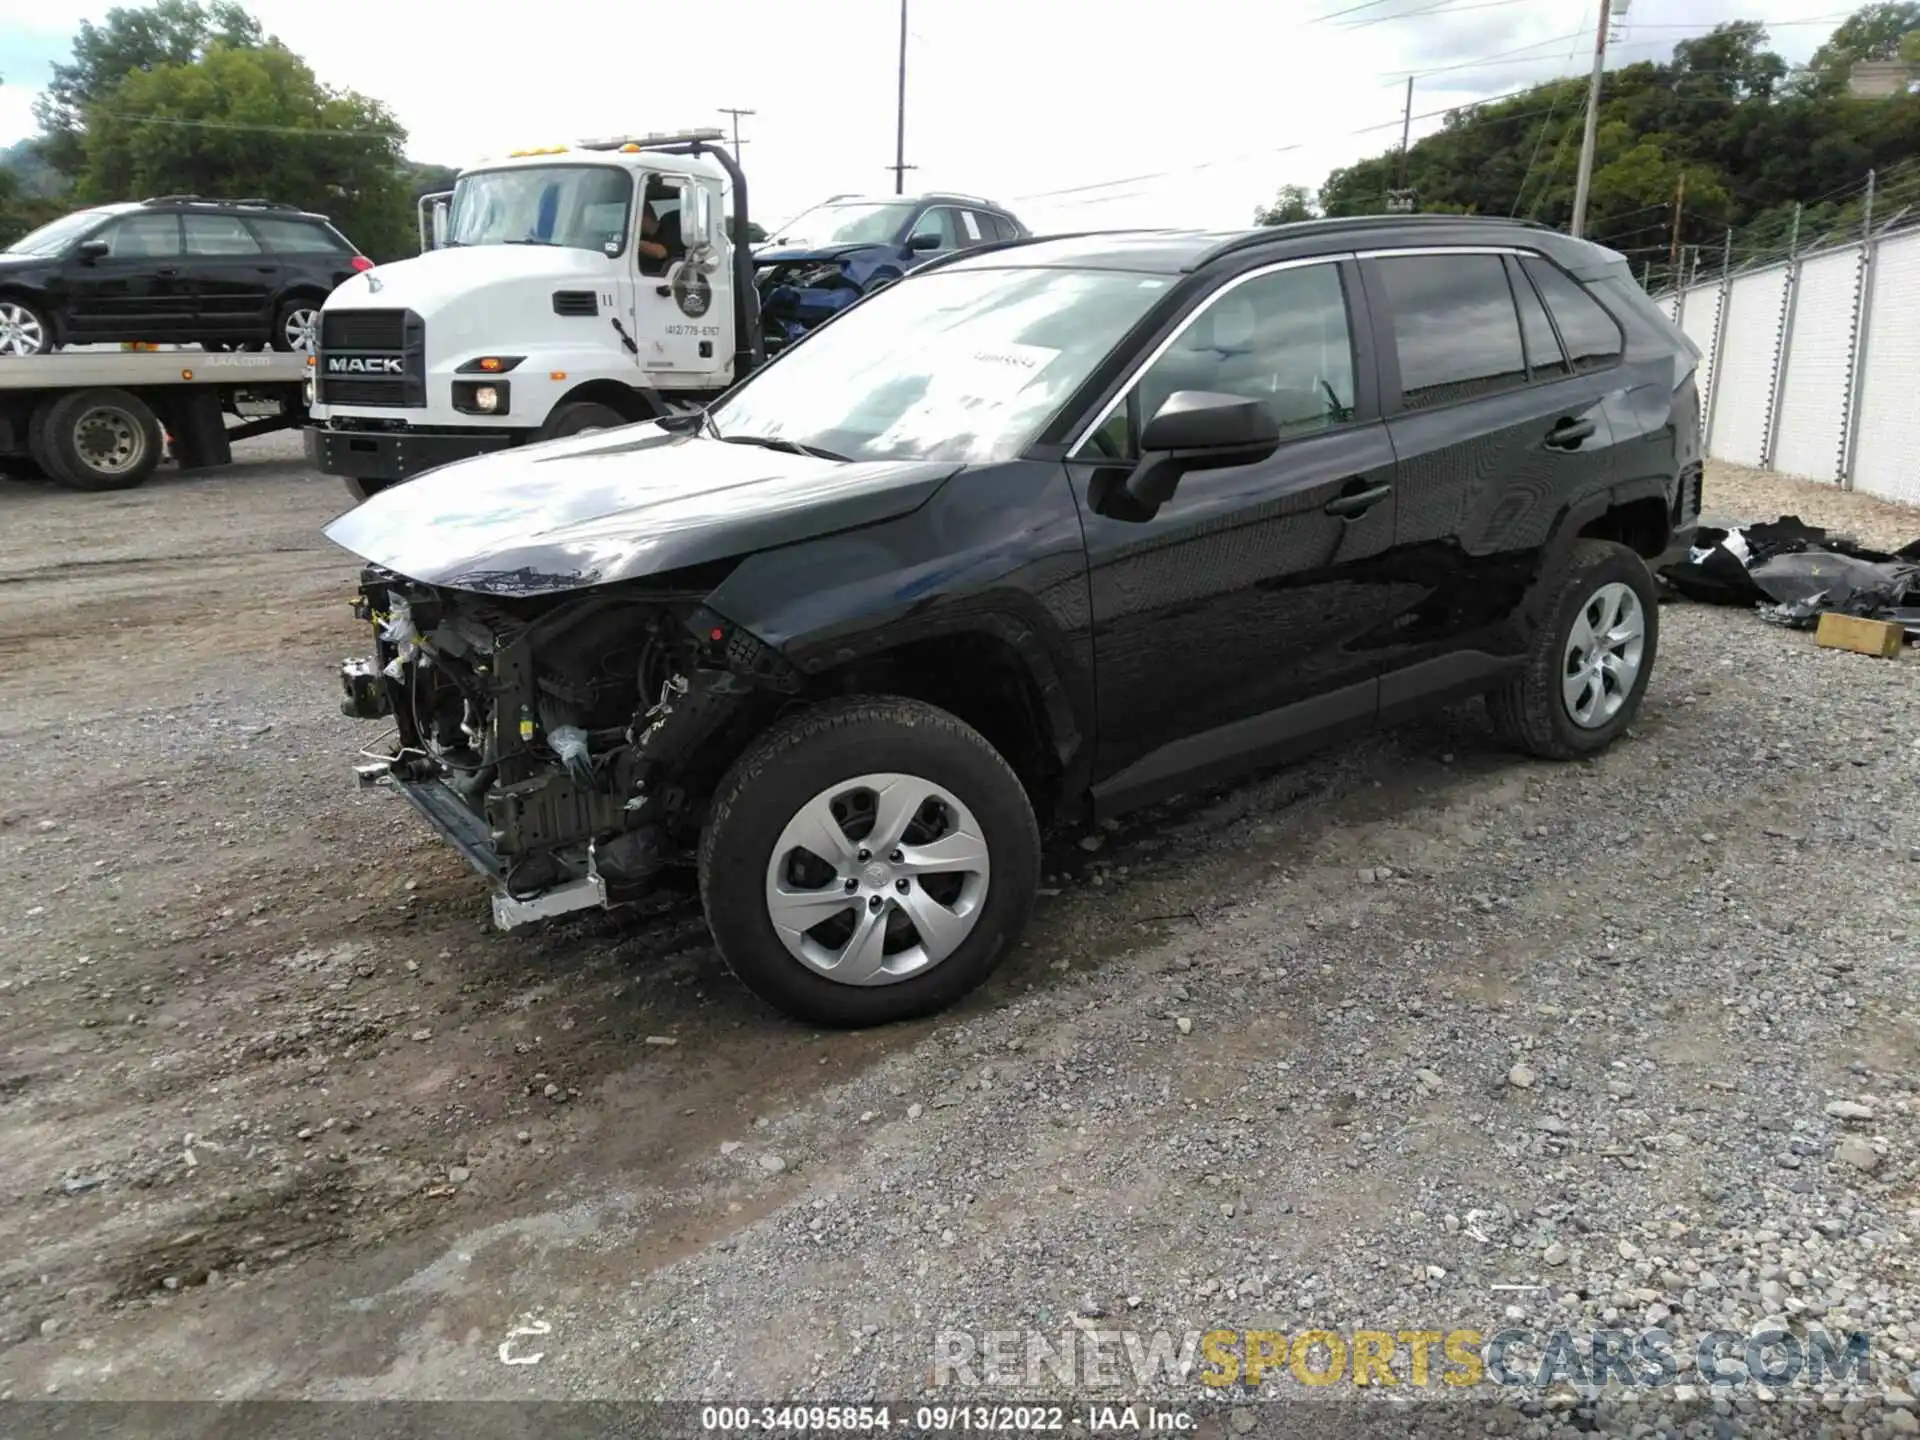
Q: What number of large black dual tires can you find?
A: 2